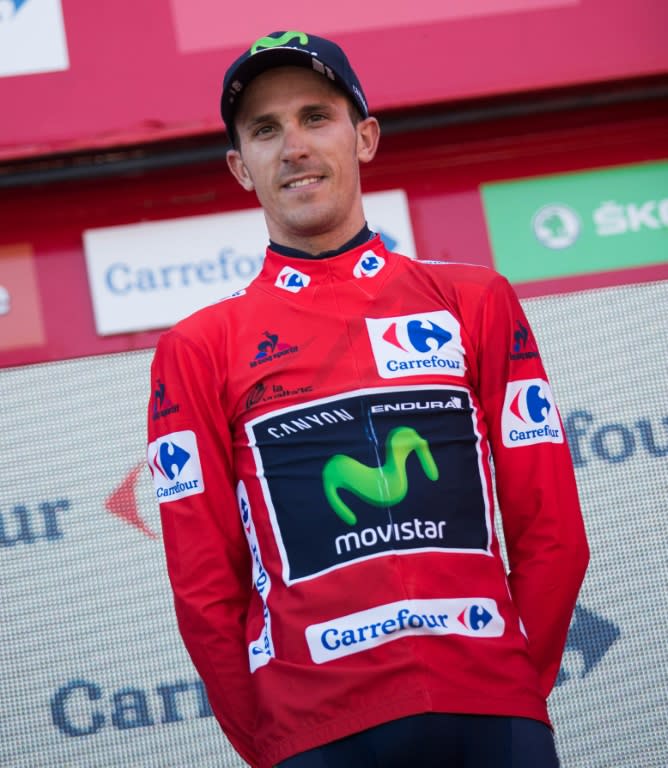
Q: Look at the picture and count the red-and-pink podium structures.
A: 1